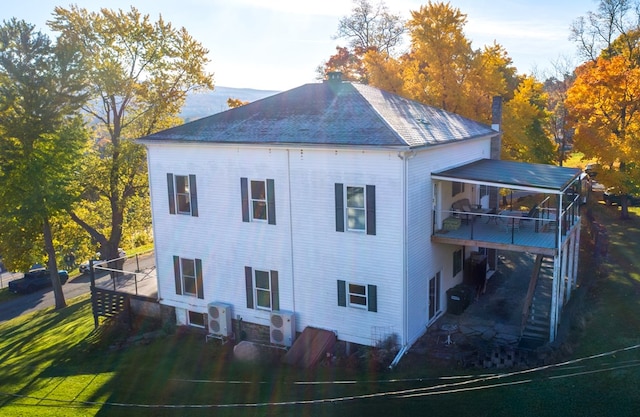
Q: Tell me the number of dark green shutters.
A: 12